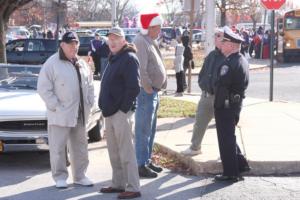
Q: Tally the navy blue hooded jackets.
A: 1